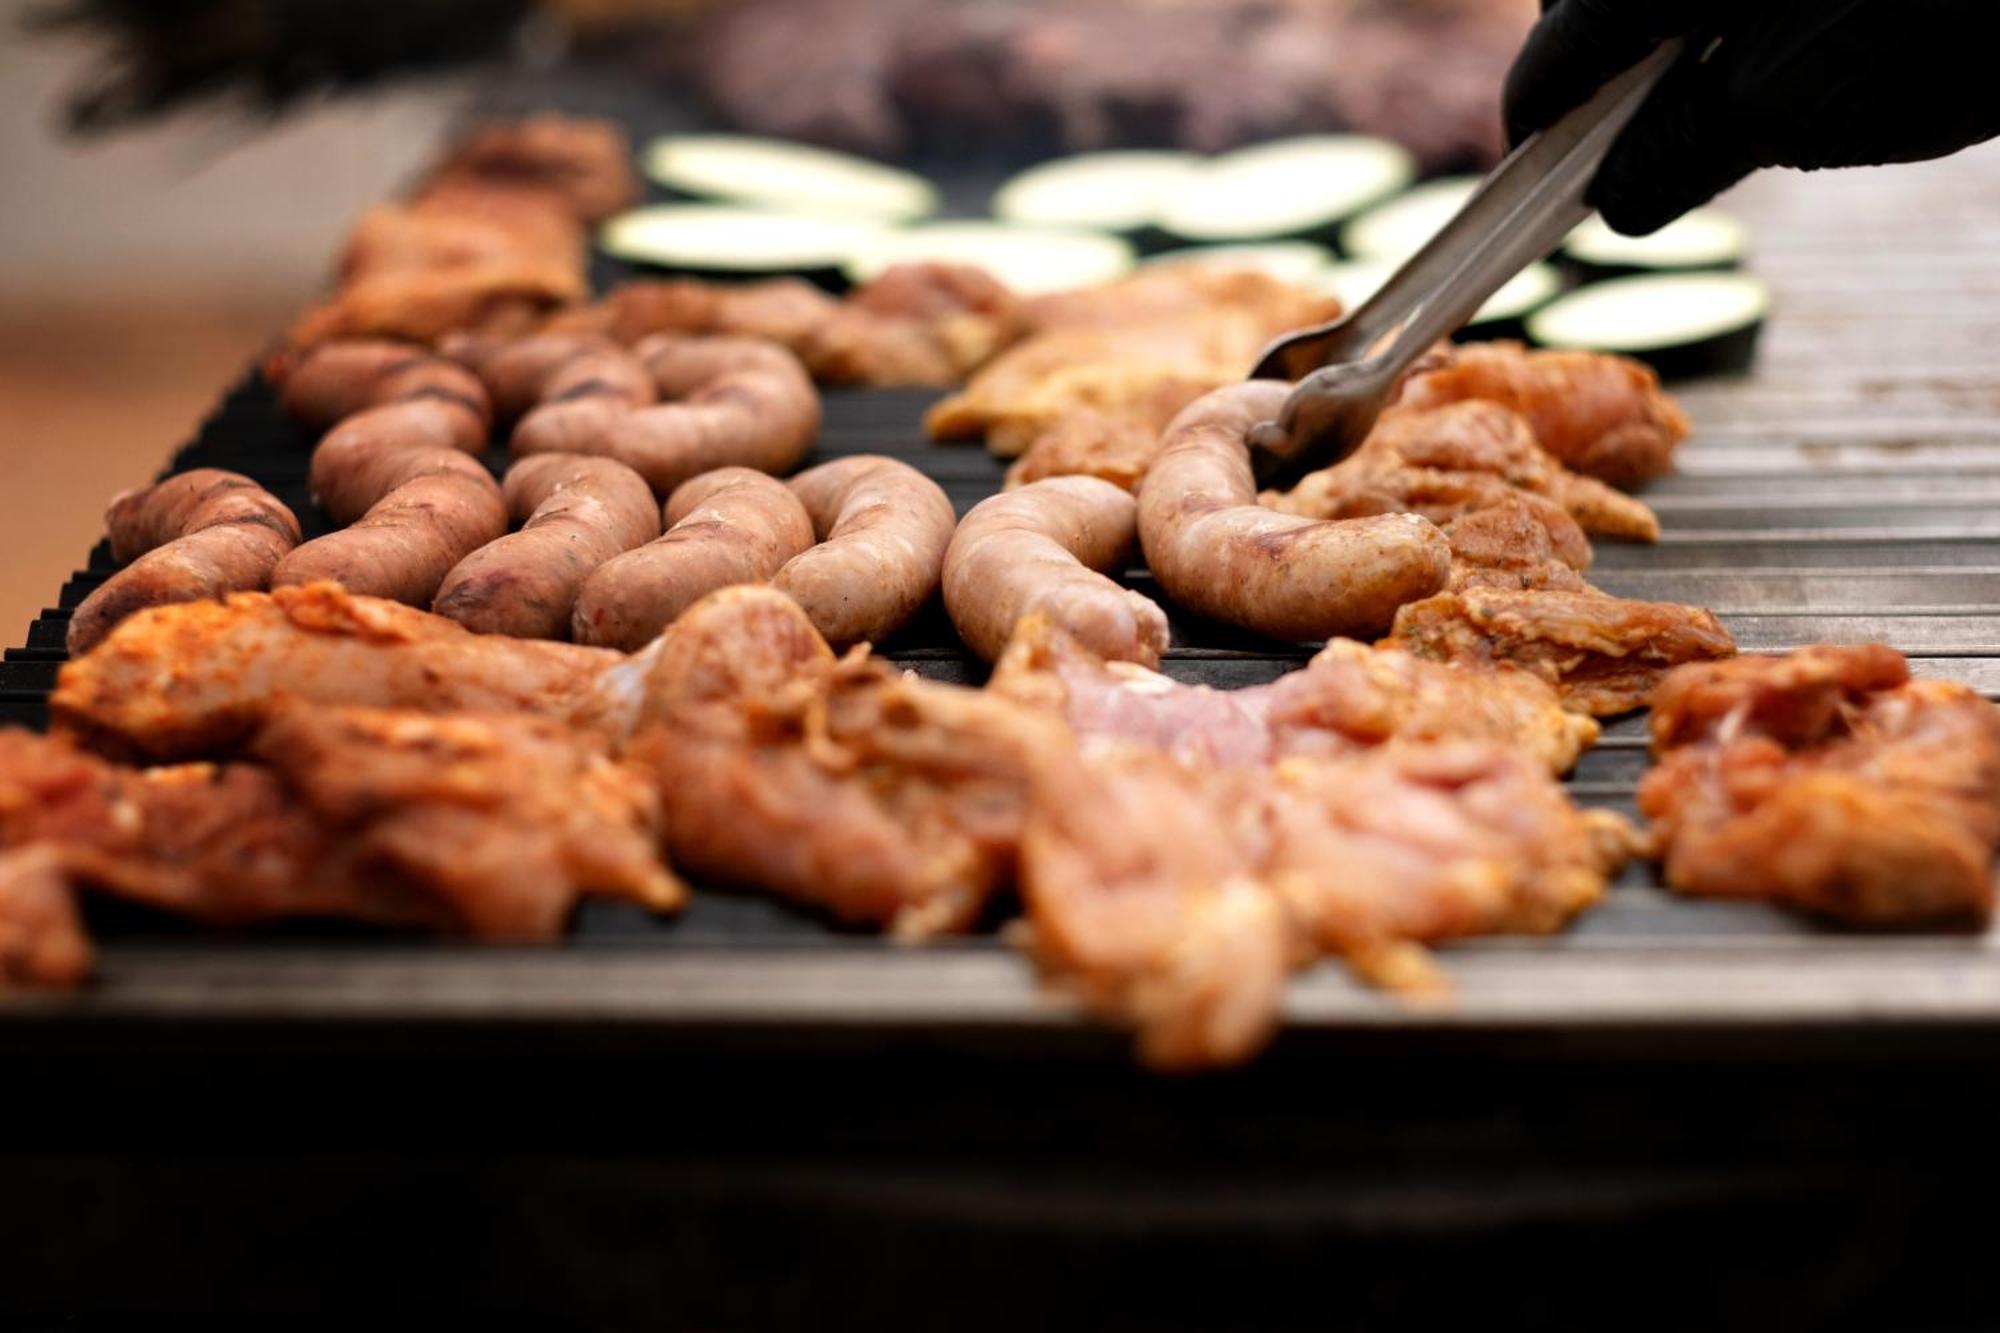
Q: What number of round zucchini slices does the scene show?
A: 10